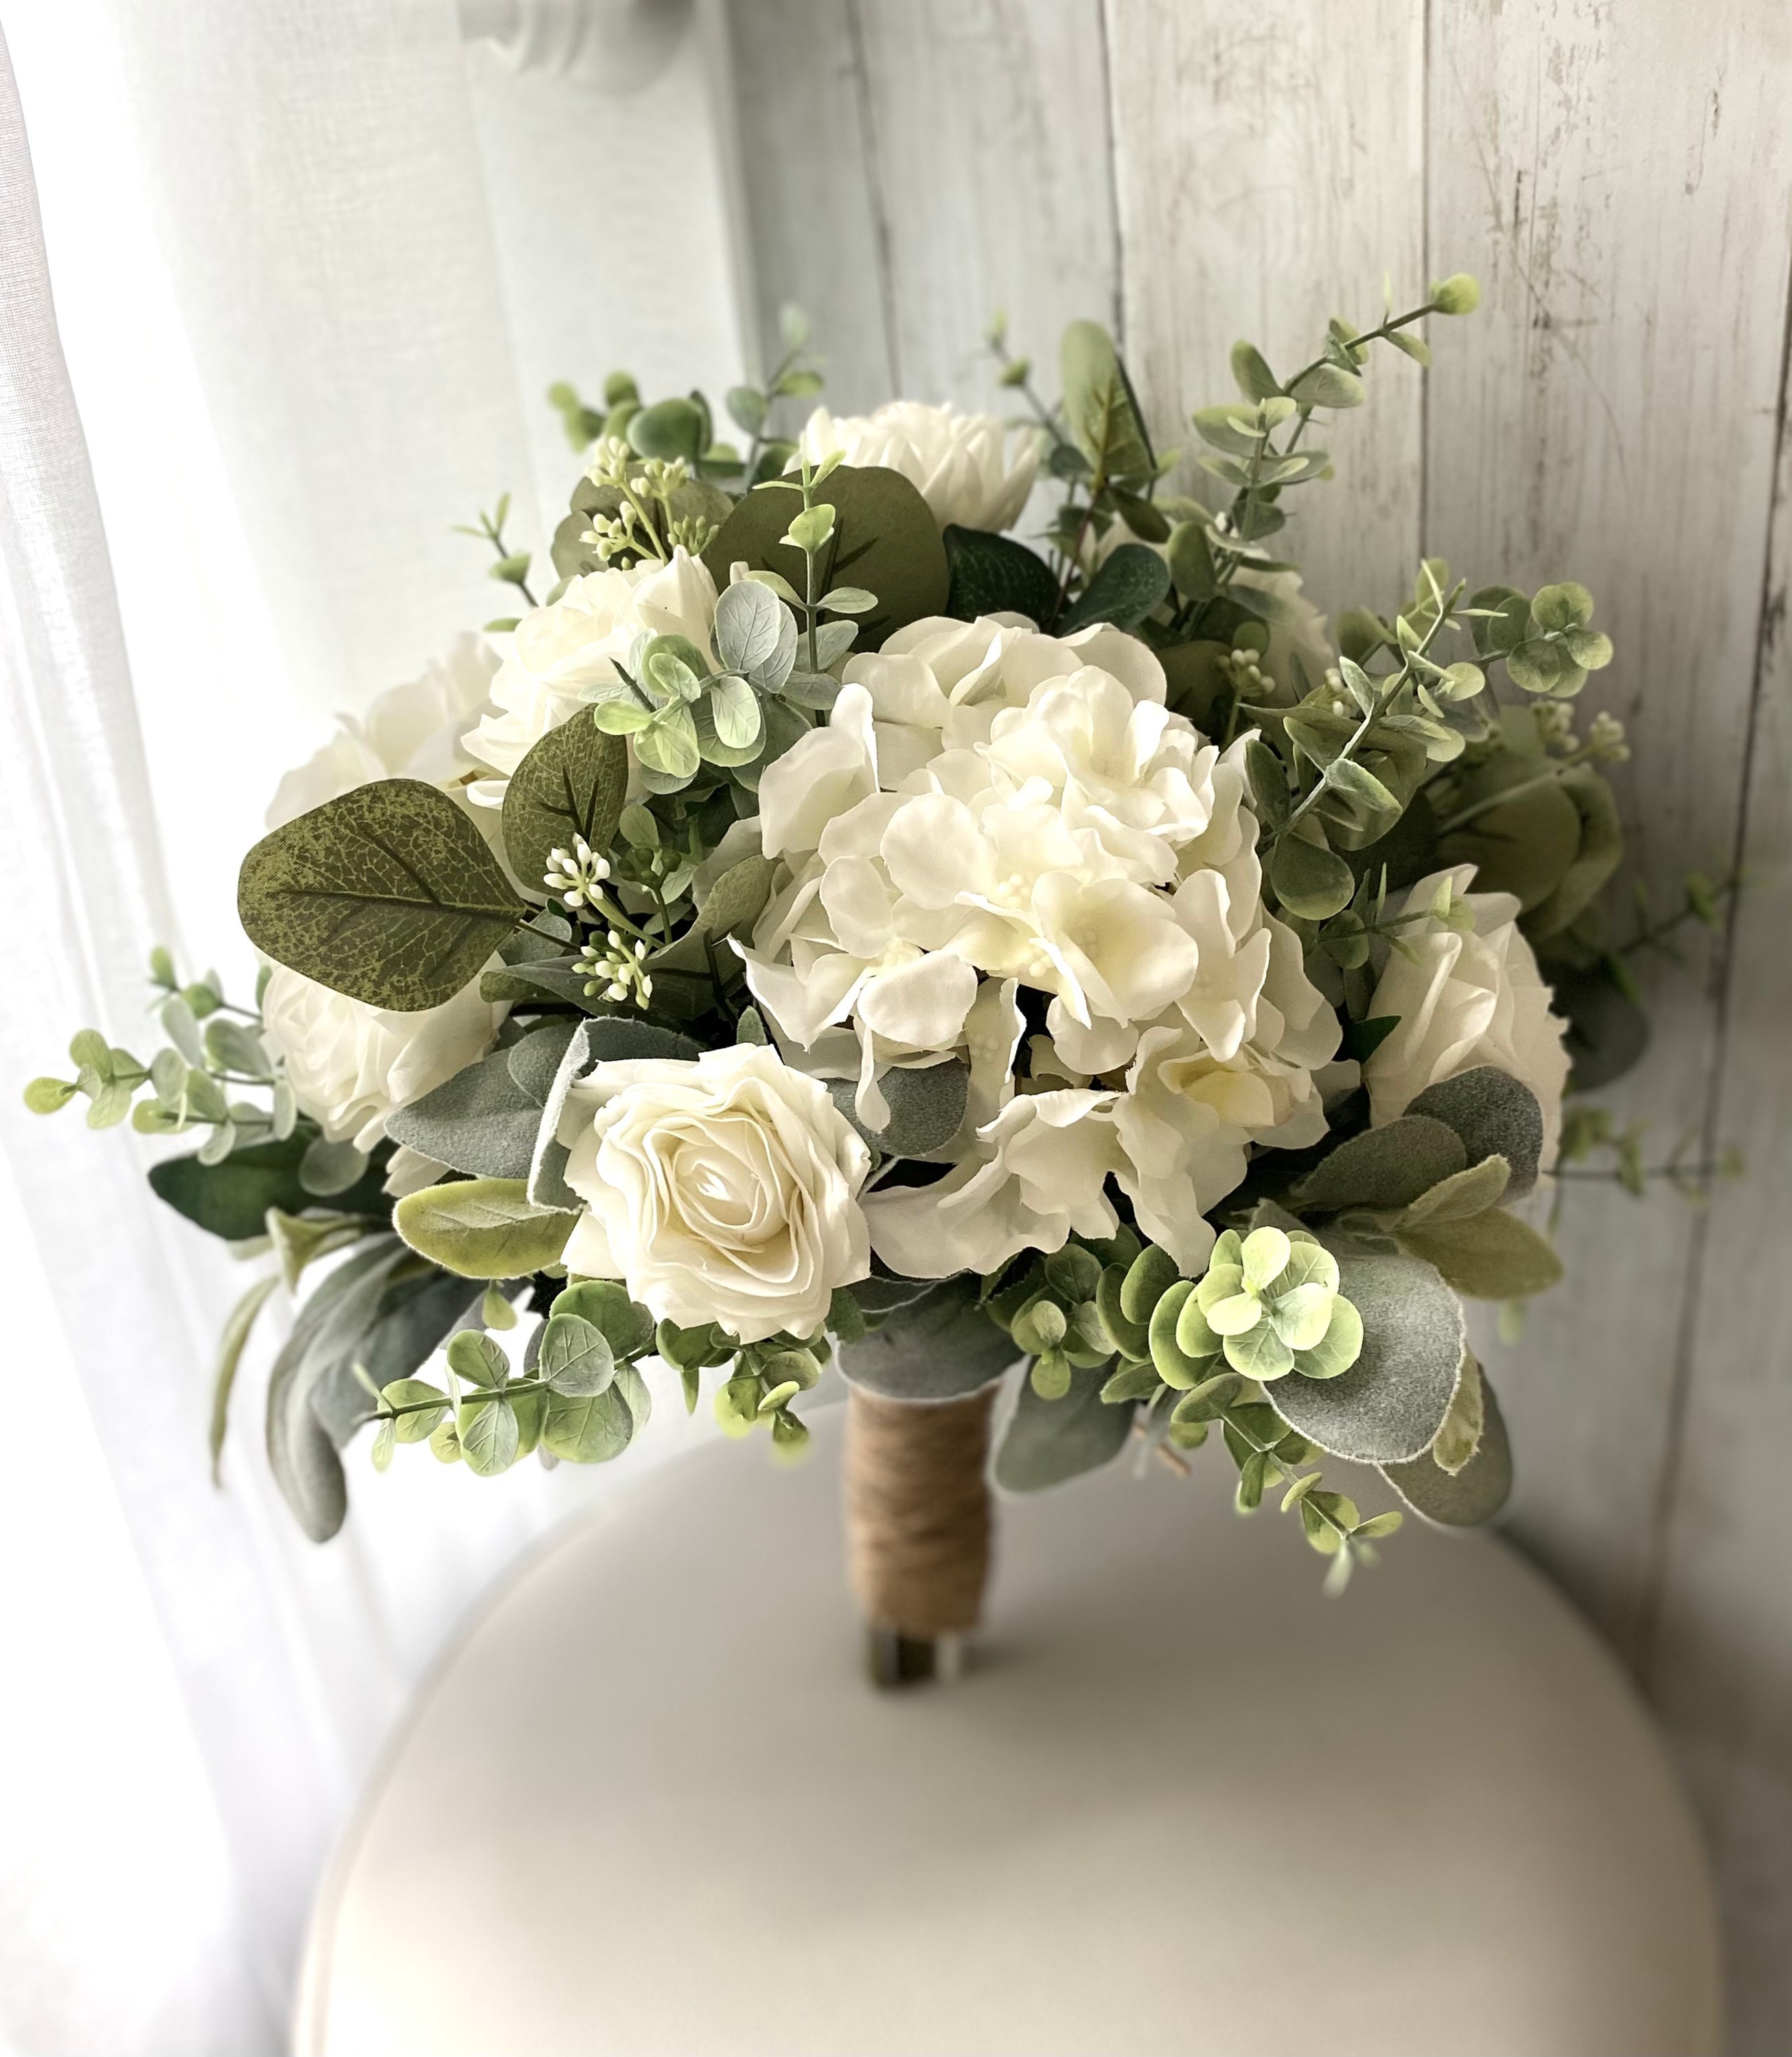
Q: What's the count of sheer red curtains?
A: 0